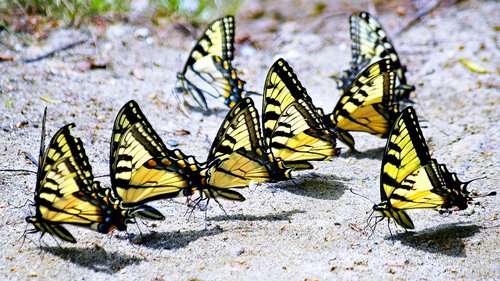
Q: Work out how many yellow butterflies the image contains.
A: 8